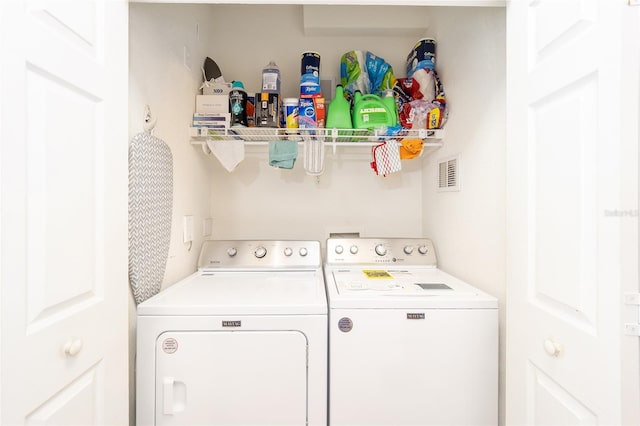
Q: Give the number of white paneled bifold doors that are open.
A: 2